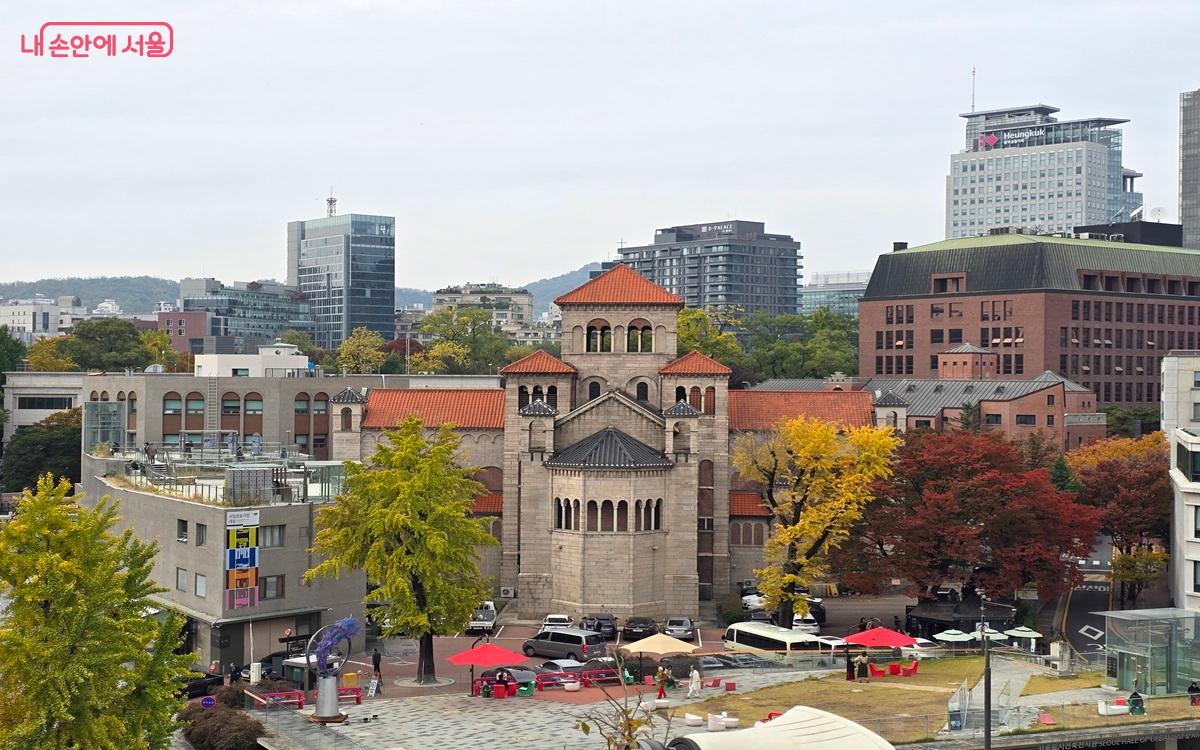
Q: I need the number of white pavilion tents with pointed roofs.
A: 3